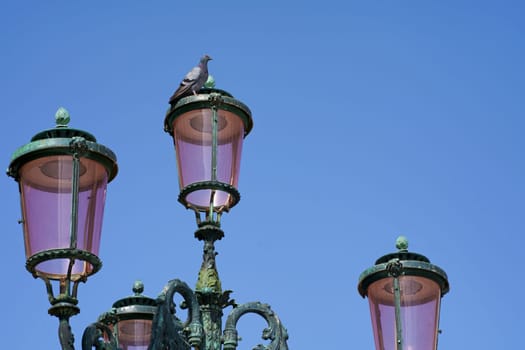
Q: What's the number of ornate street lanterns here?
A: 4